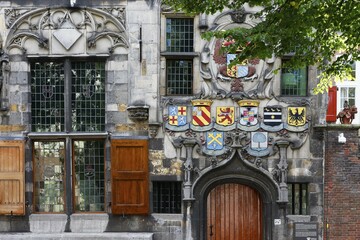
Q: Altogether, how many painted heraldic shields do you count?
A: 9